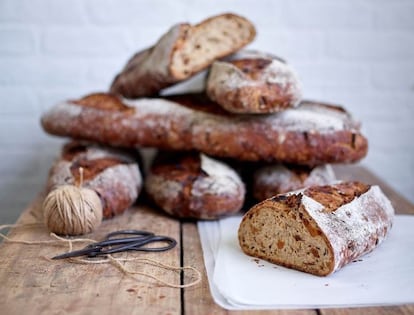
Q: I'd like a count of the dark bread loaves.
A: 7